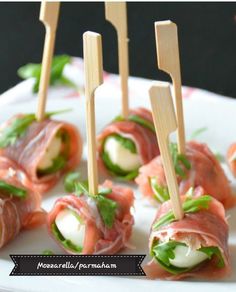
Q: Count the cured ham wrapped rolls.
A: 7